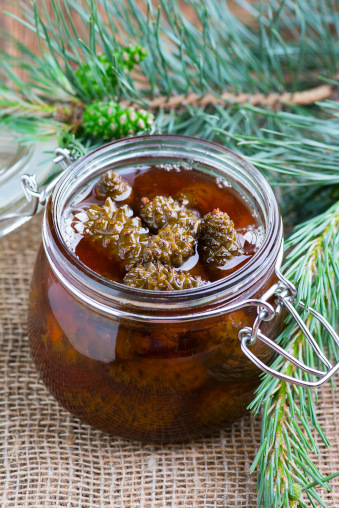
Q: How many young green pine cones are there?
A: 2